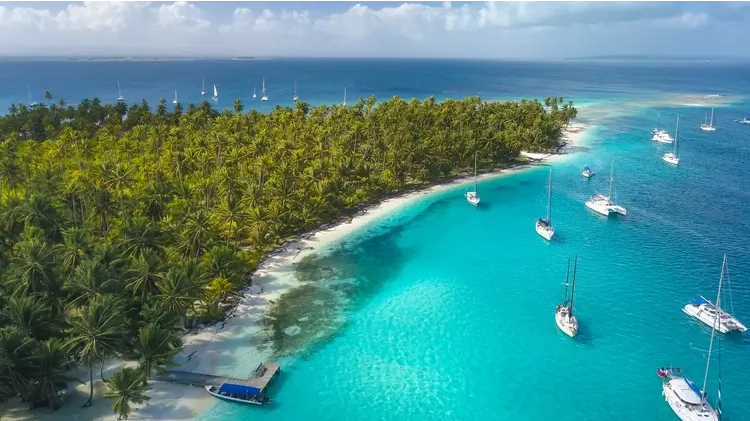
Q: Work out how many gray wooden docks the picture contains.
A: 1